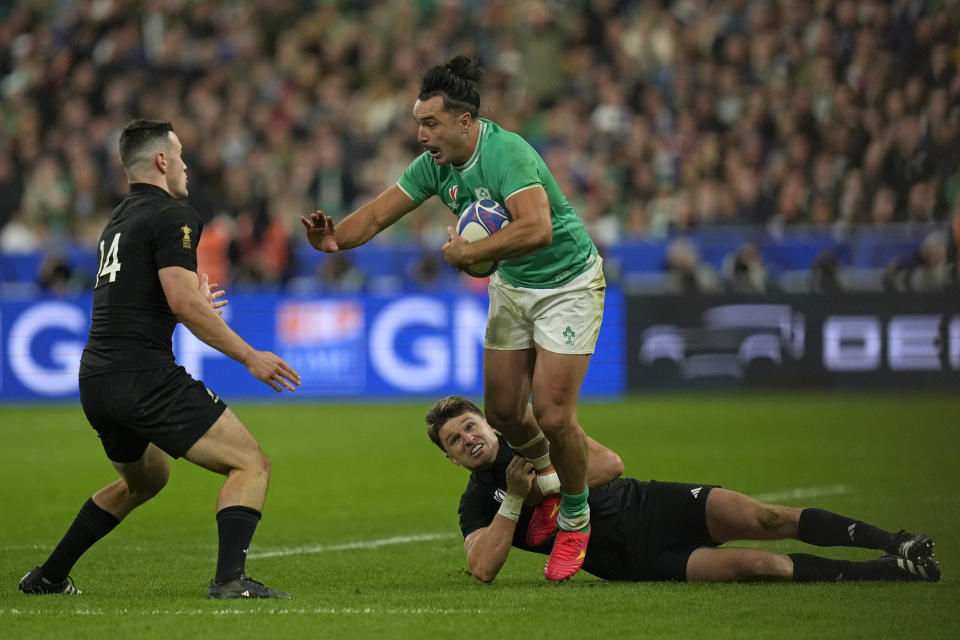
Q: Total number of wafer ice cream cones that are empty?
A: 0